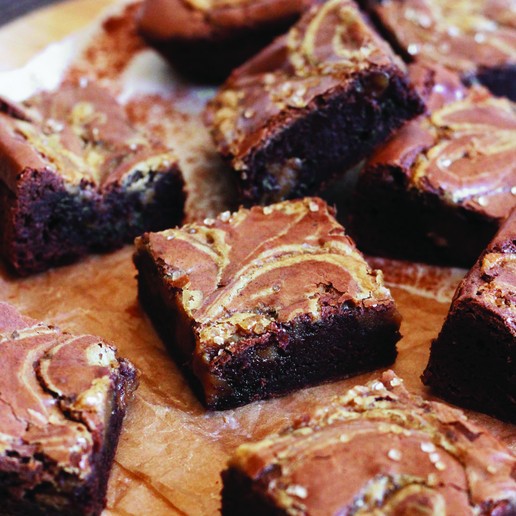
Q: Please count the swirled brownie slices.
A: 9